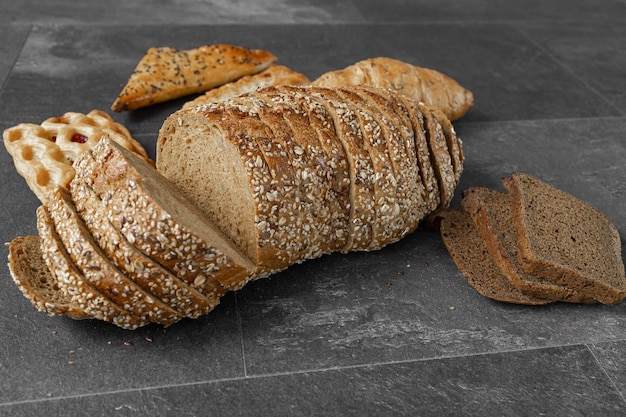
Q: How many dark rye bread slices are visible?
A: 3